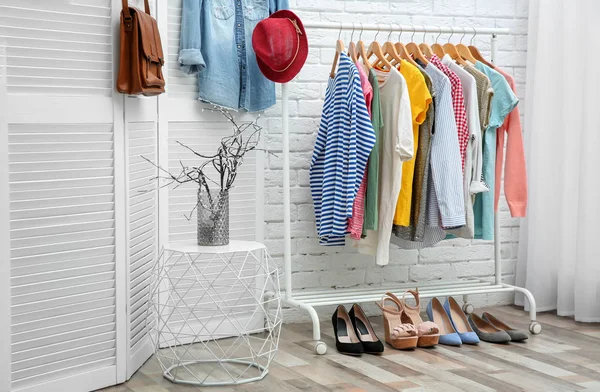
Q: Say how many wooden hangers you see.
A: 12